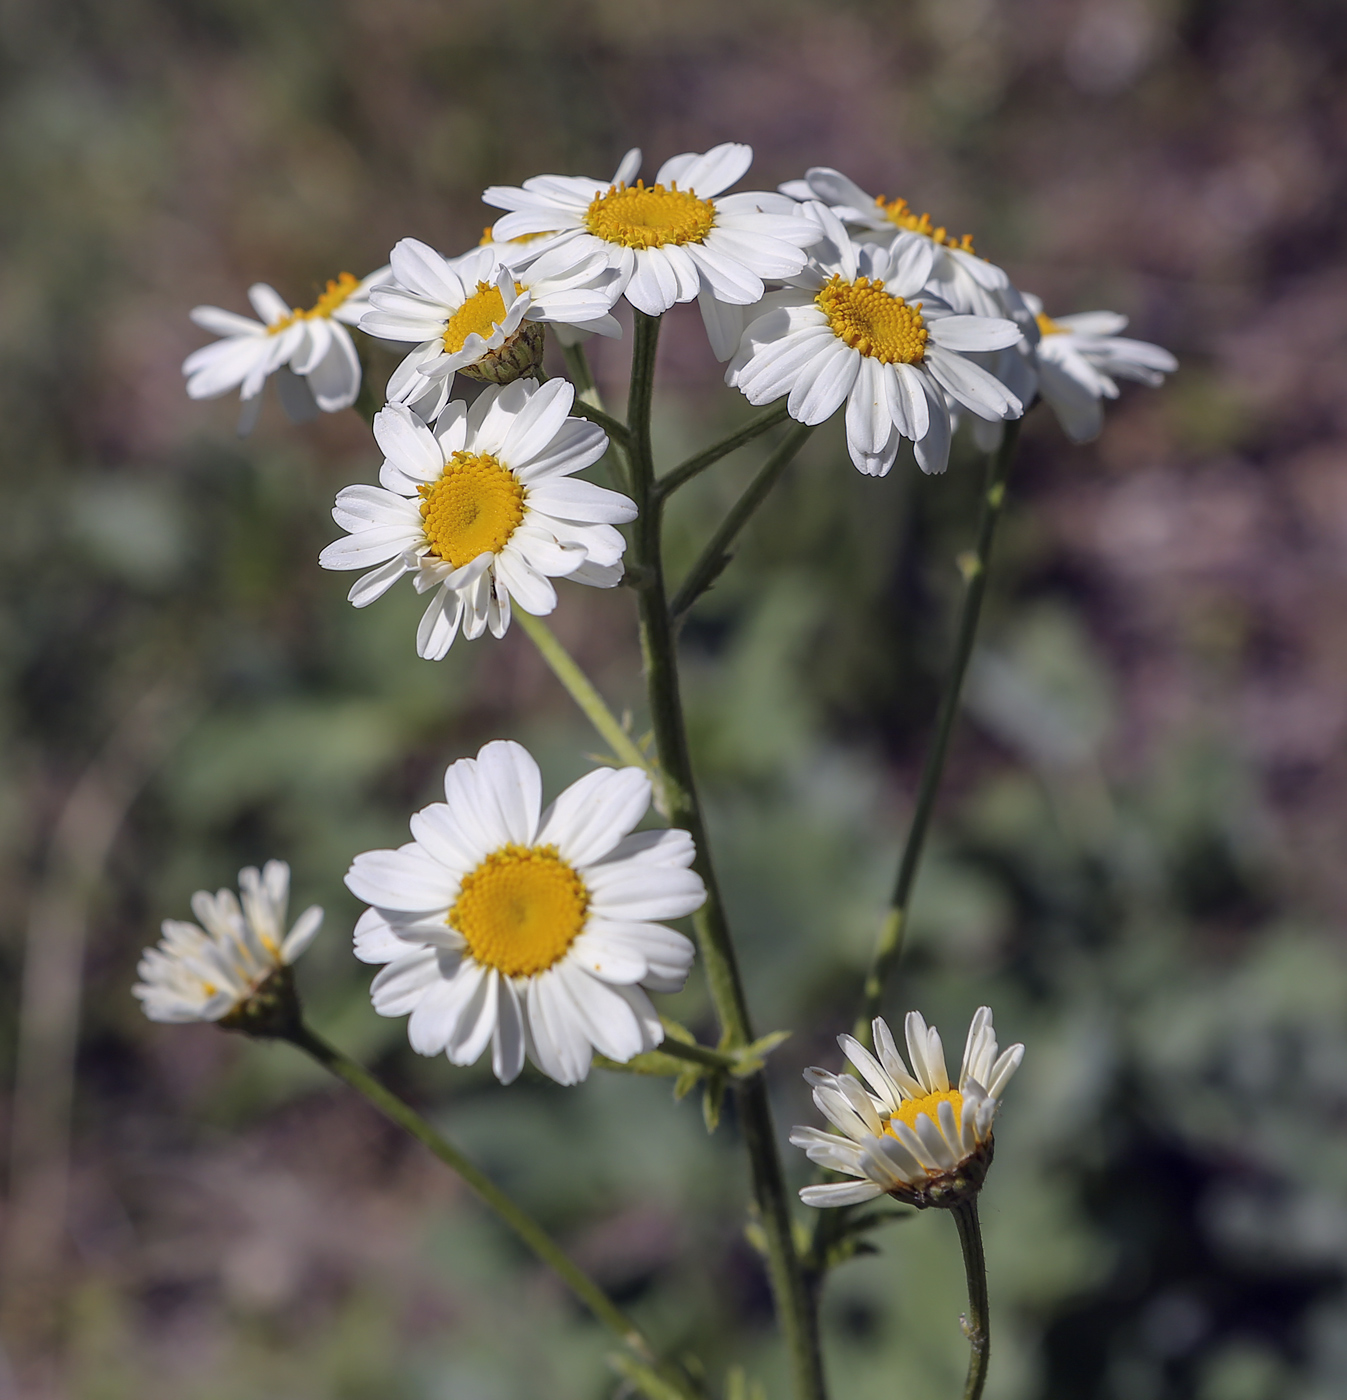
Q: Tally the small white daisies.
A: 11